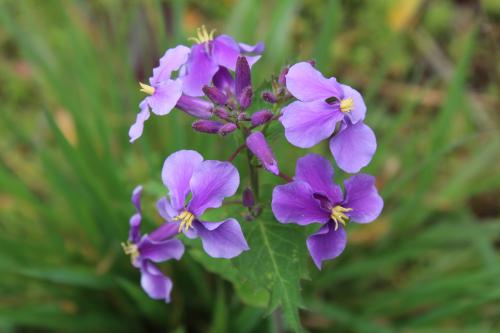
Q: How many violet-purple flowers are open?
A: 6